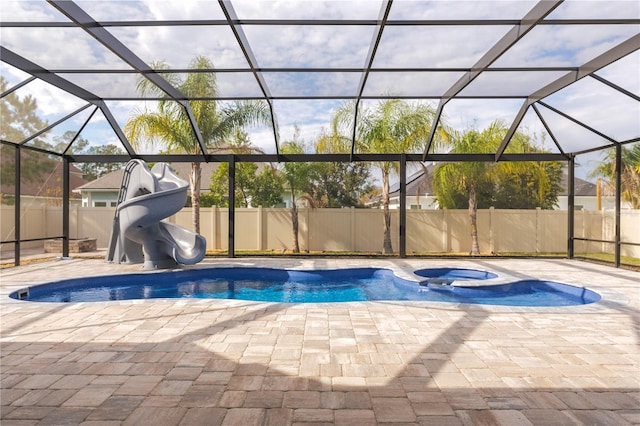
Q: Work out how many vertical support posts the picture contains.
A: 6